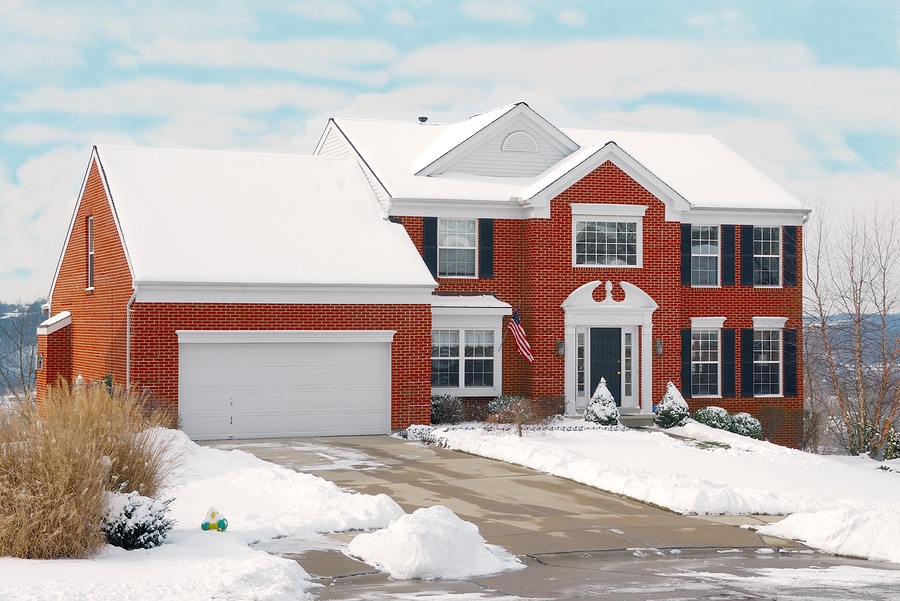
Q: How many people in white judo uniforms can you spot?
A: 0